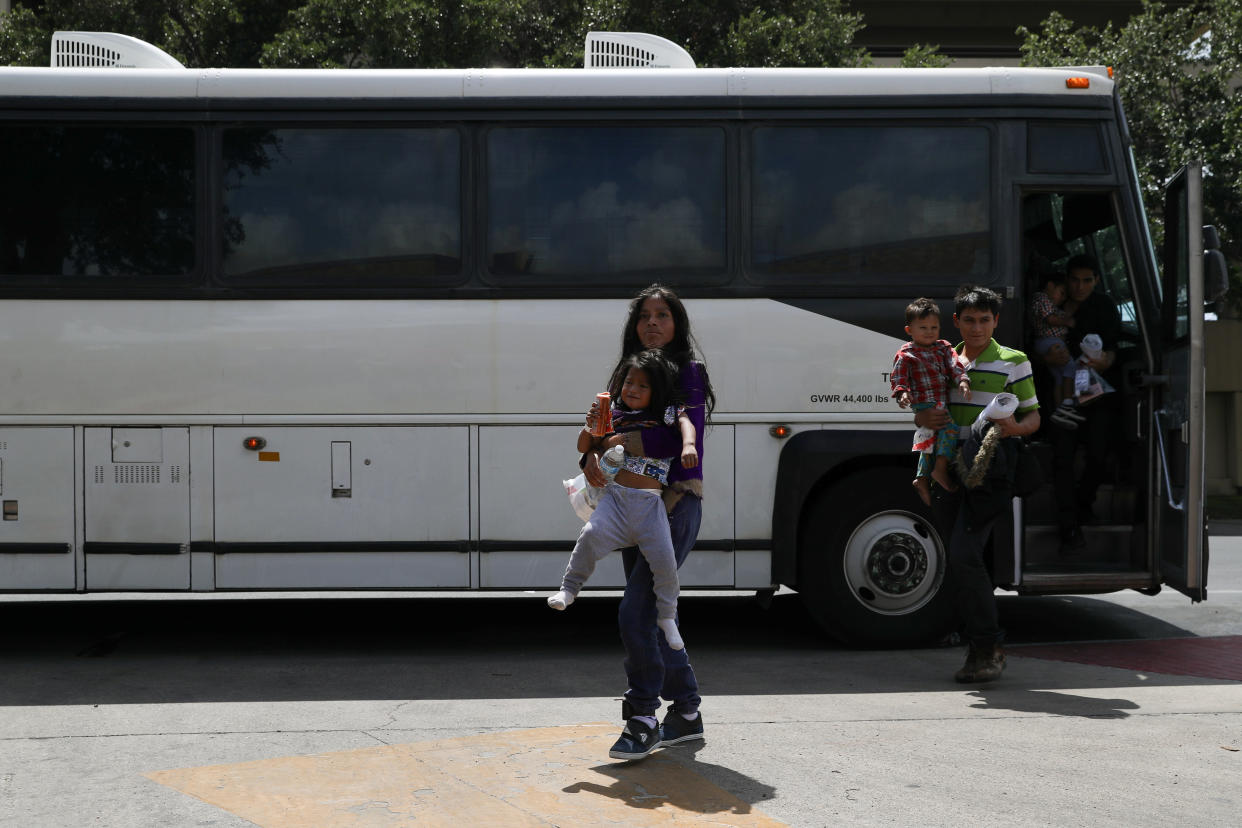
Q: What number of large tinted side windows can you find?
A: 4